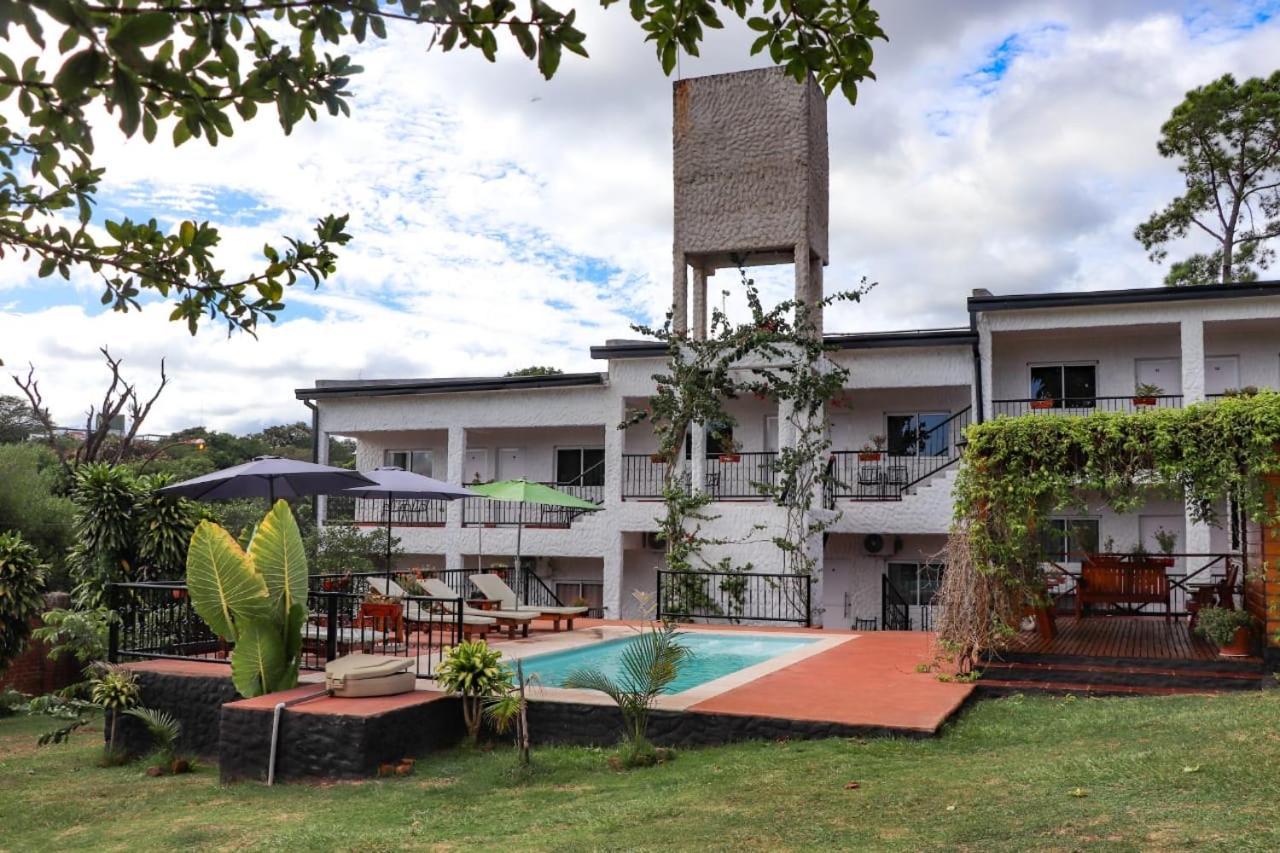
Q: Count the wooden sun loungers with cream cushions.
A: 4